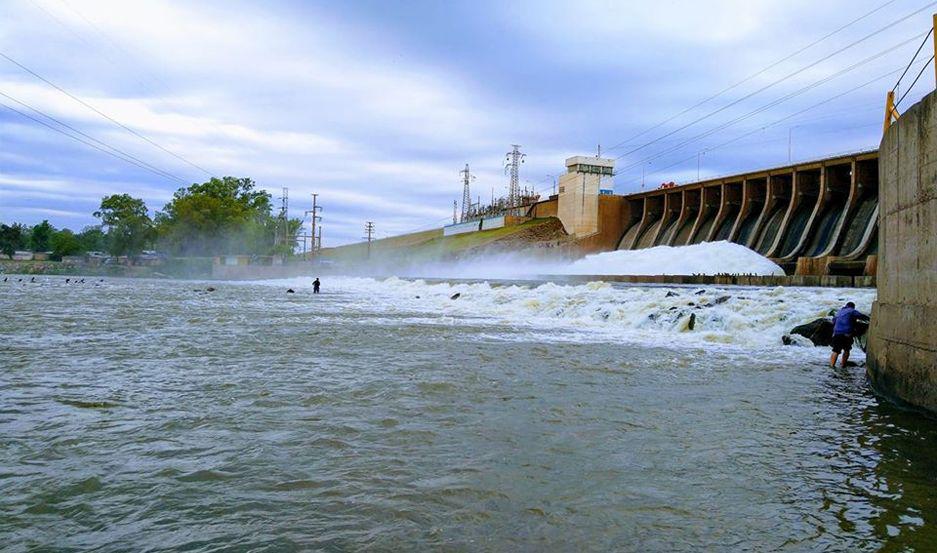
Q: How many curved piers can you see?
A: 11